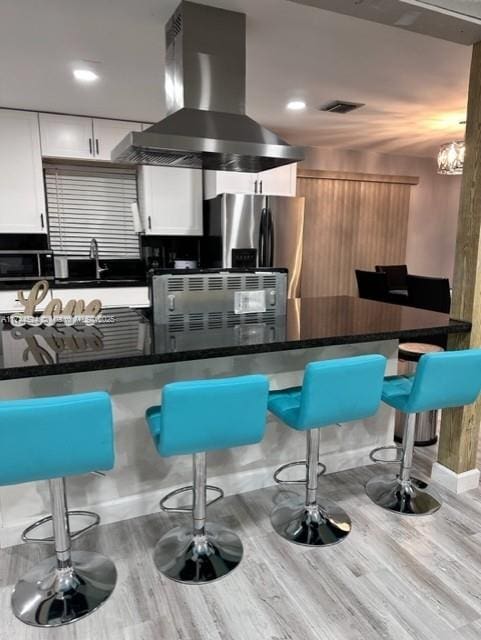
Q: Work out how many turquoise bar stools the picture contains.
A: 4